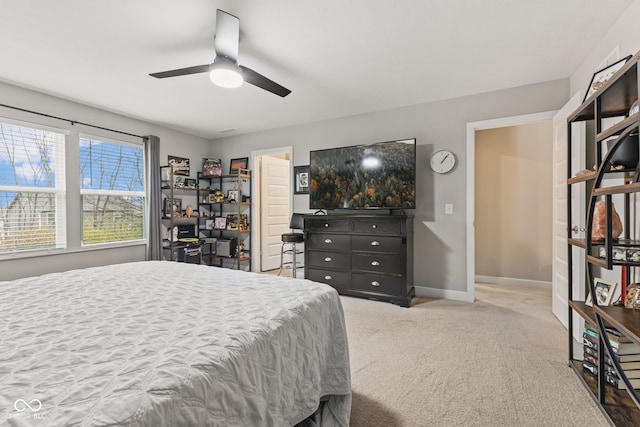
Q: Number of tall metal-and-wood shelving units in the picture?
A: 3